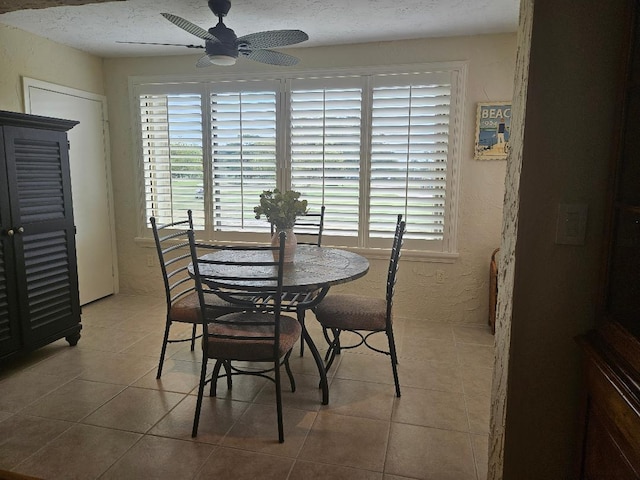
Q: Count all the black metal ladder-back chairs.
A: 4